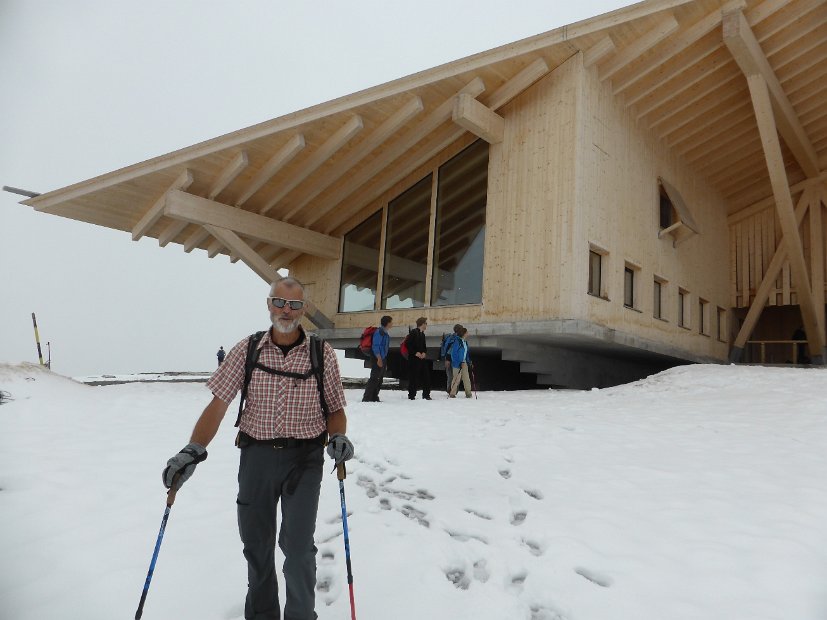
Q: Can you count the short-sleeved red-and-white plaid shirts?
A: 1